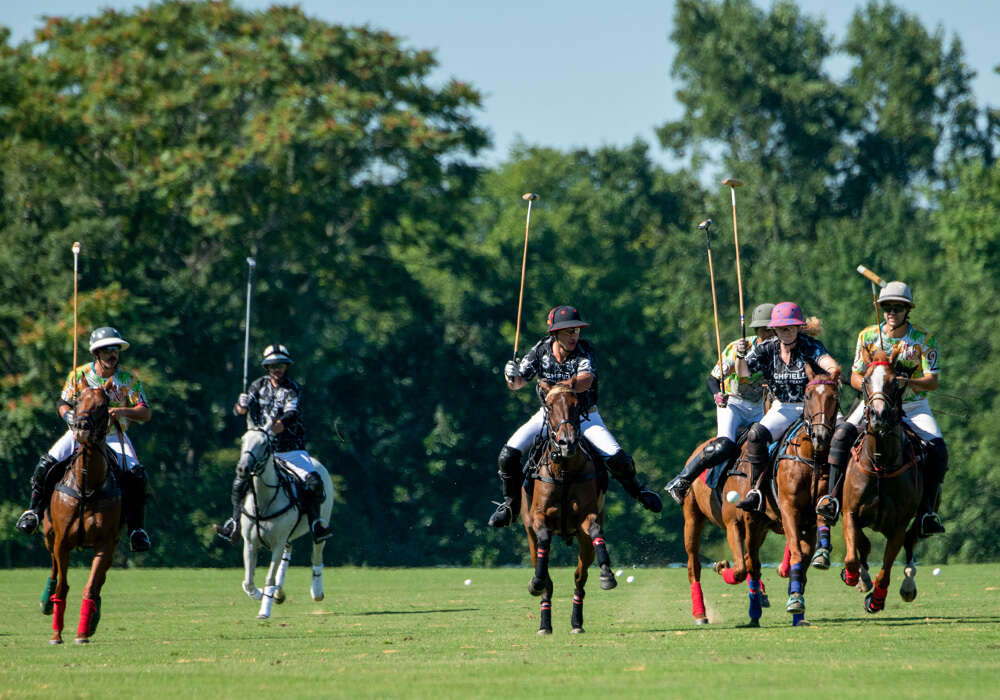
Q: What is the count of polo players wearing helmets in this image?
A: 6